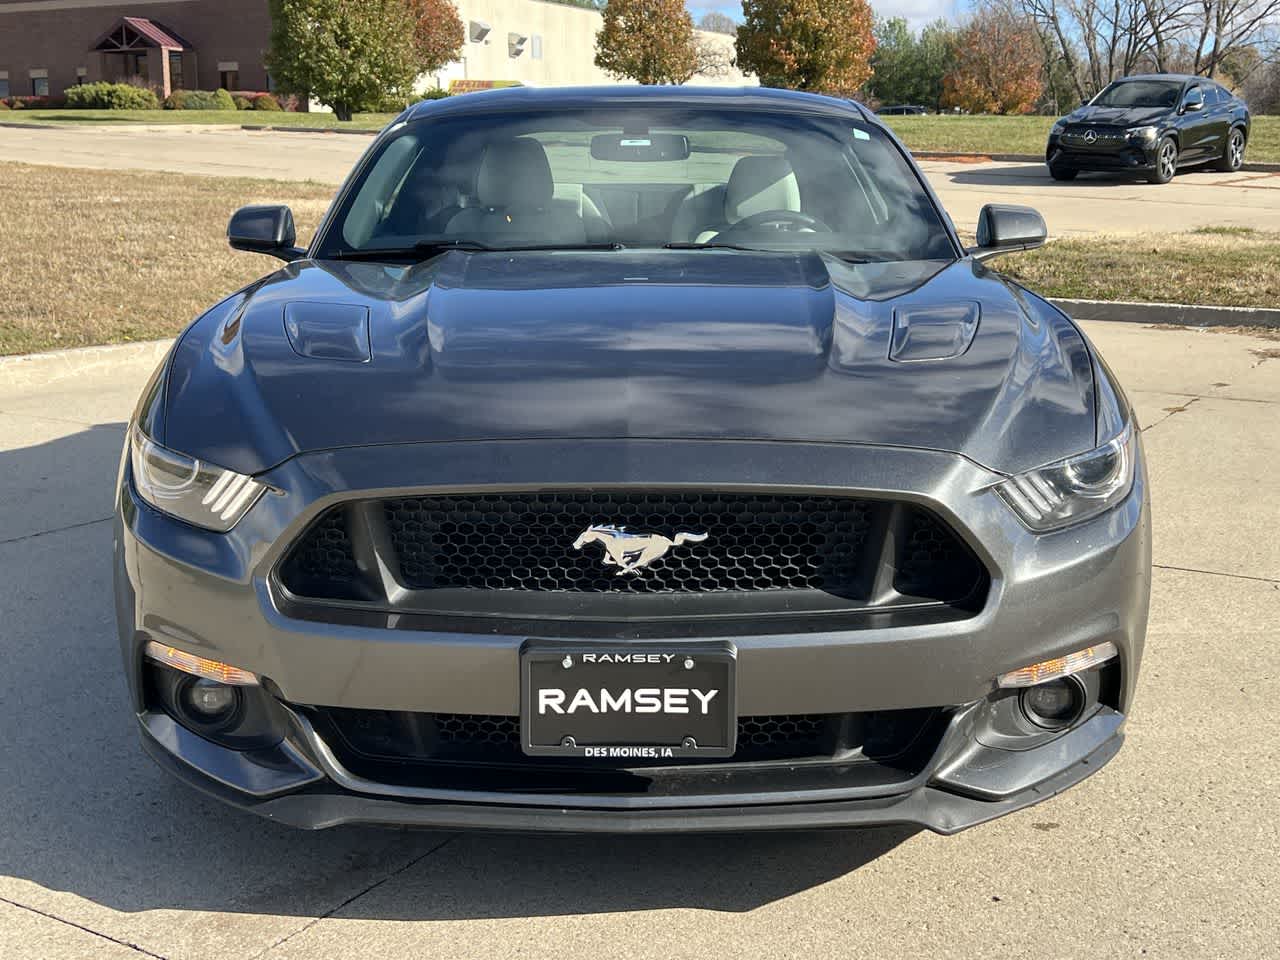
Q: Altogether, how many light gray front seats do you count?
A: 2